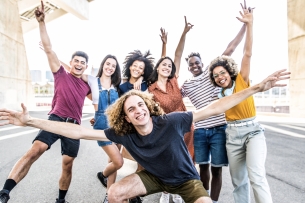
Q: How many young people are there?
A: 7